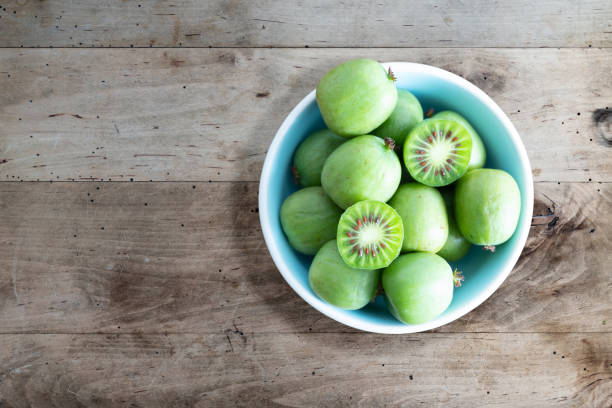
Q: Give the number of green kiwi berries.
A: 13